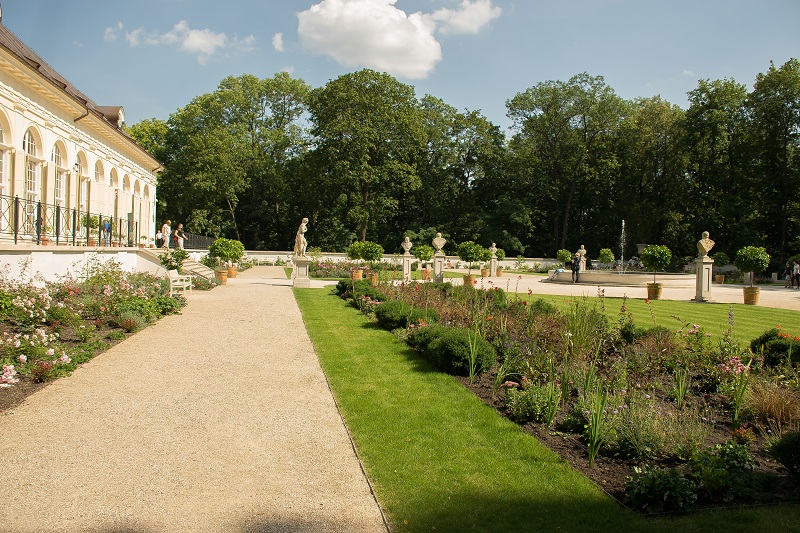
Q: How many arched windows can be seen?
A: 9